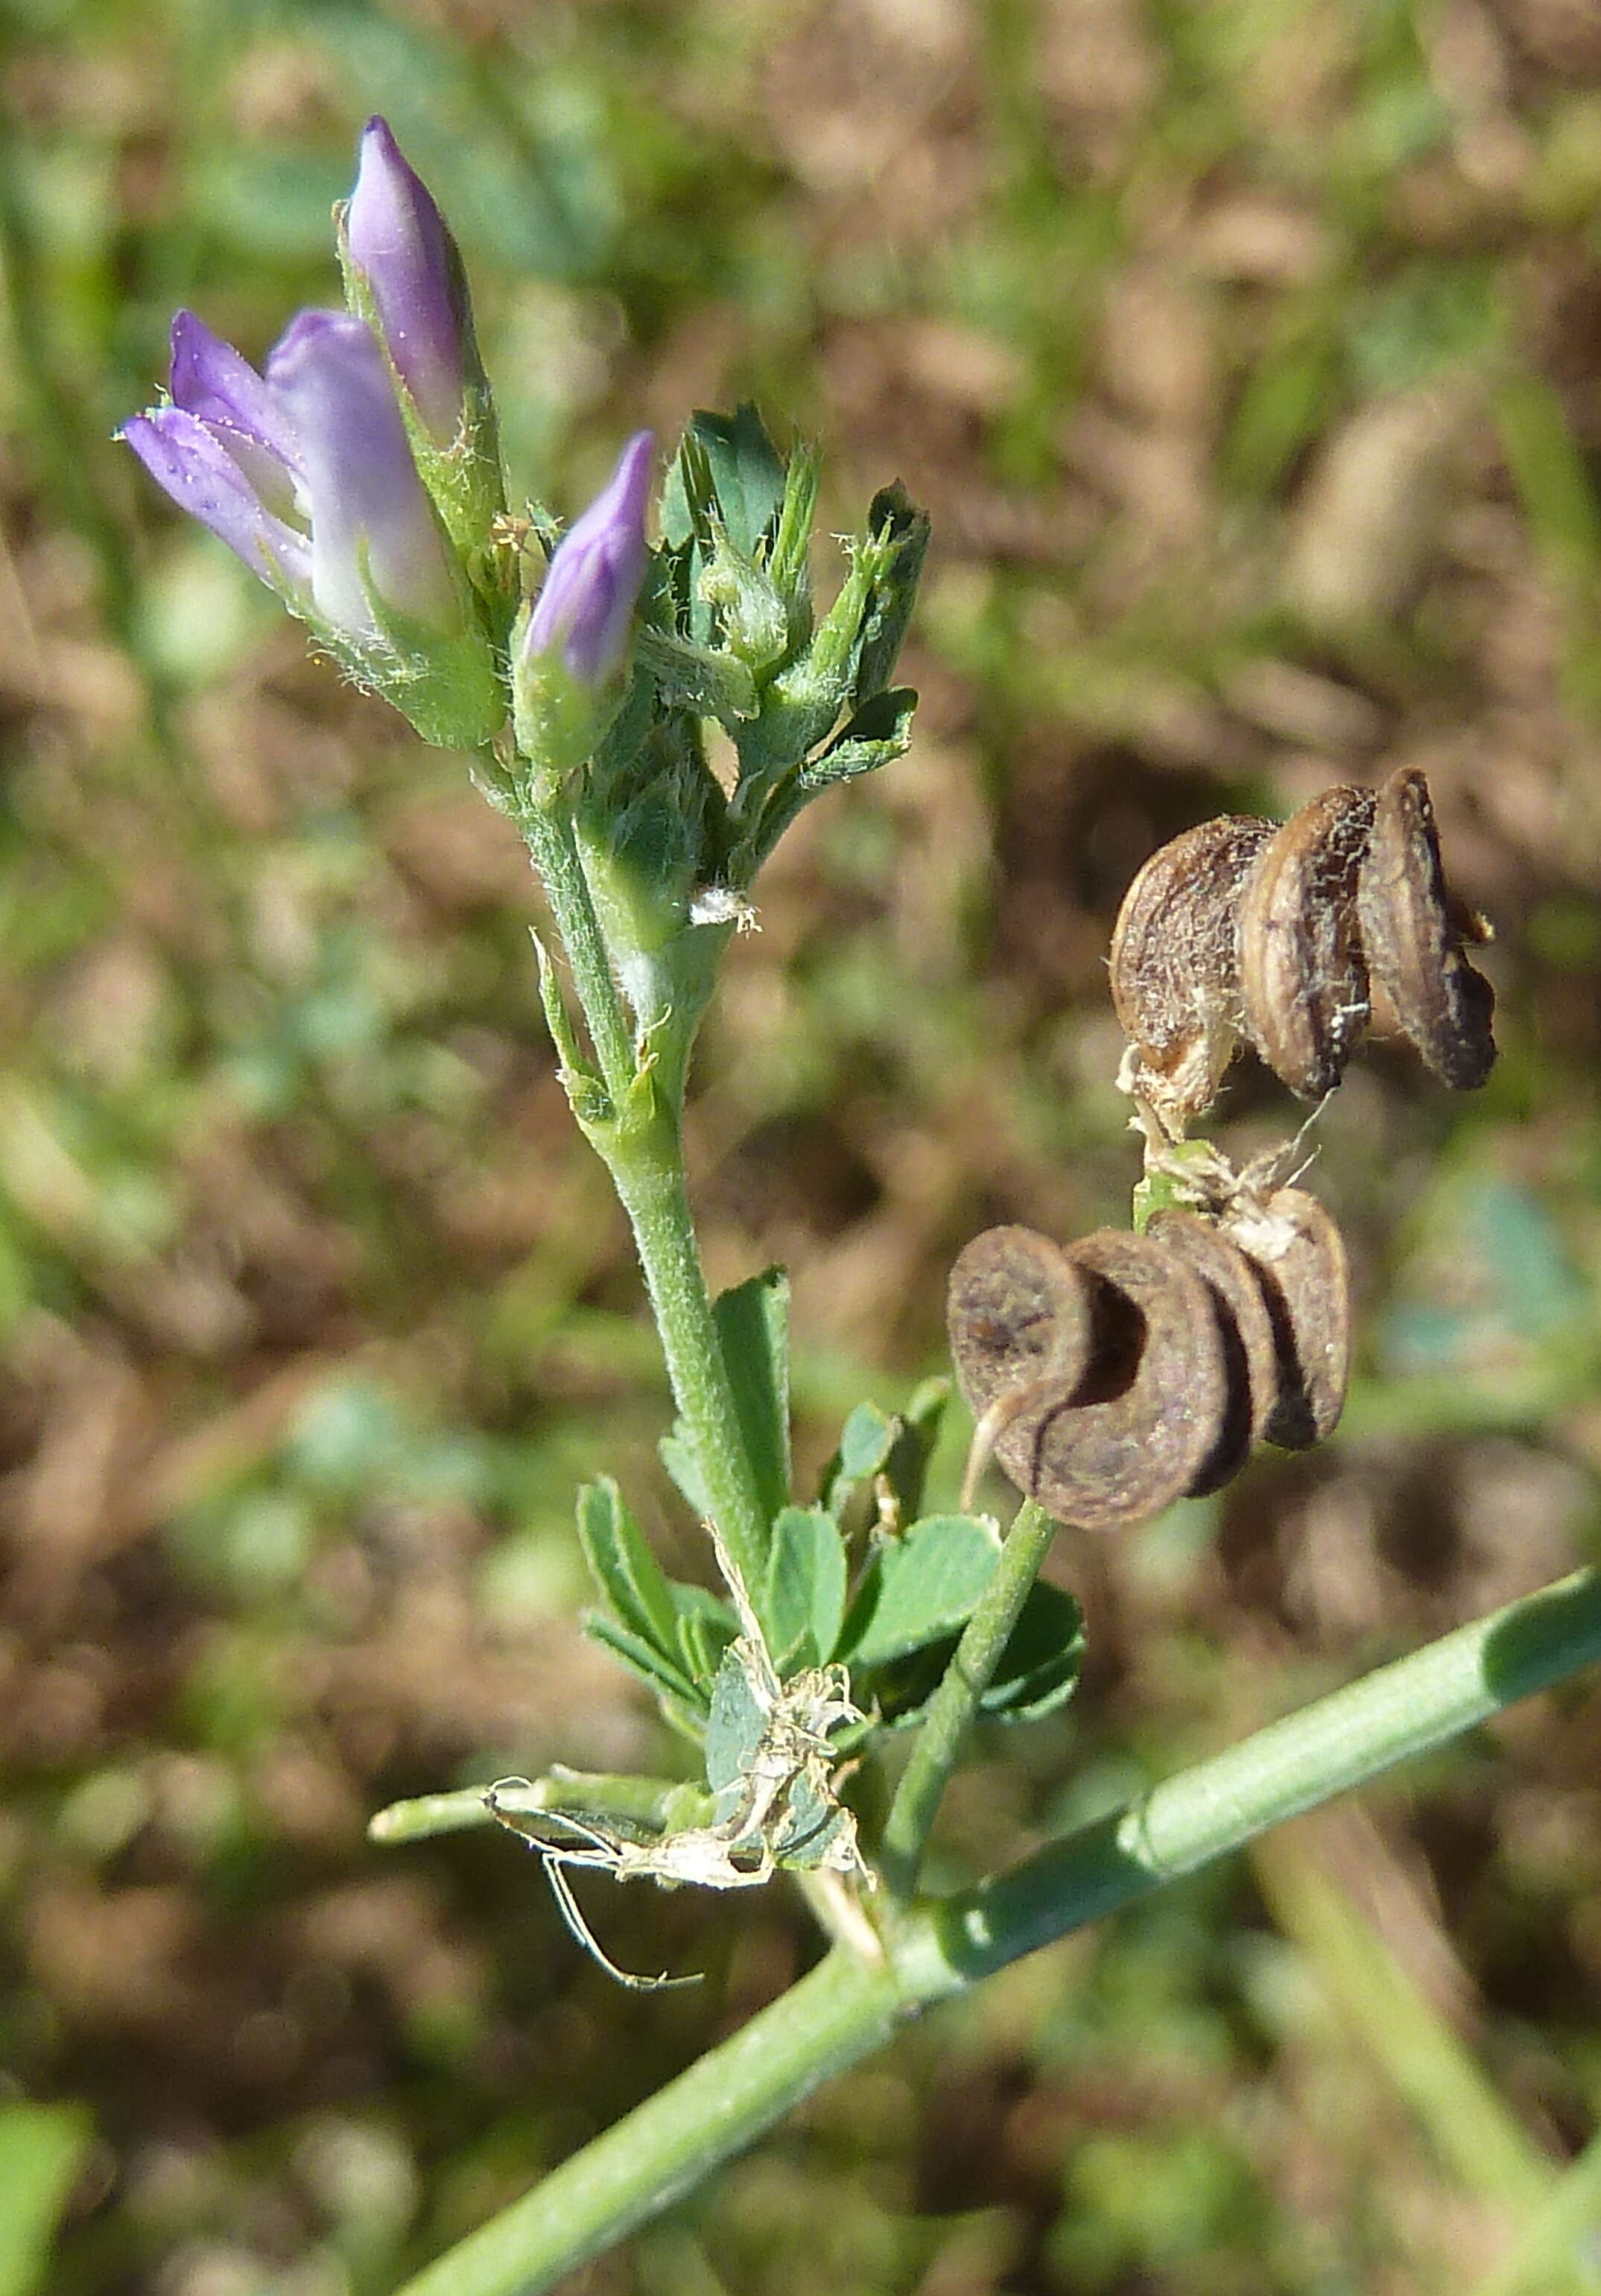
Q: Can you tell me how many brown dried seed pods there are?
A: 2